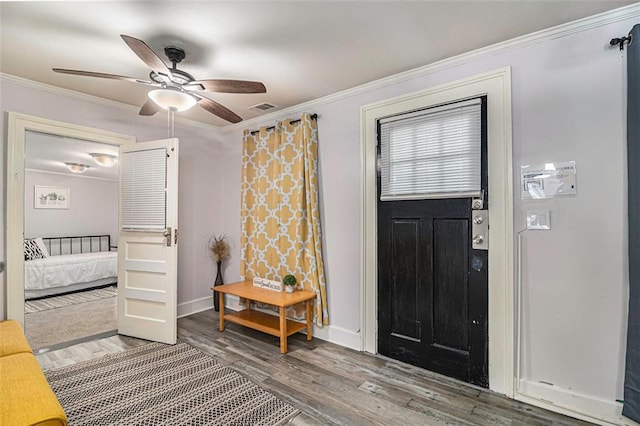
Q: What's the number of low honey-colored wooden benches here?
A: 1